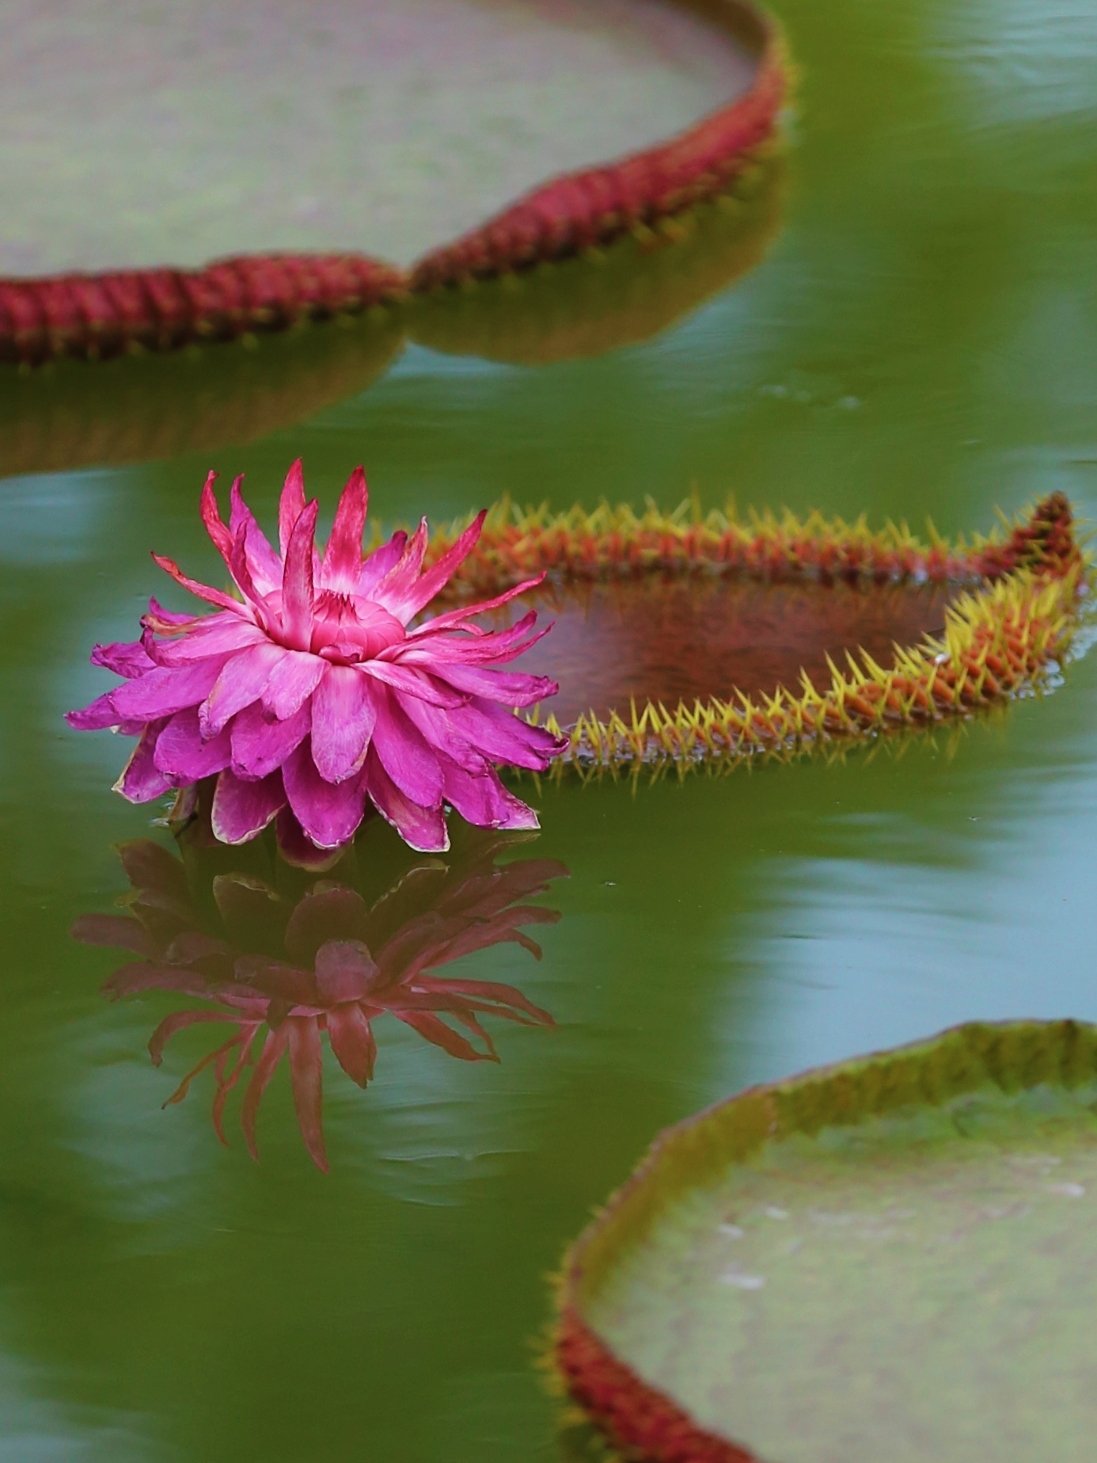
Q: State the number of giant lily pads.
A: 3